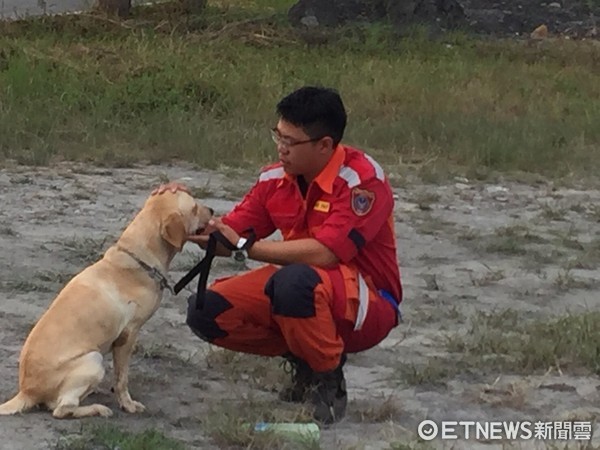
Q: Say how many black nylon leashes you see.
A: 1